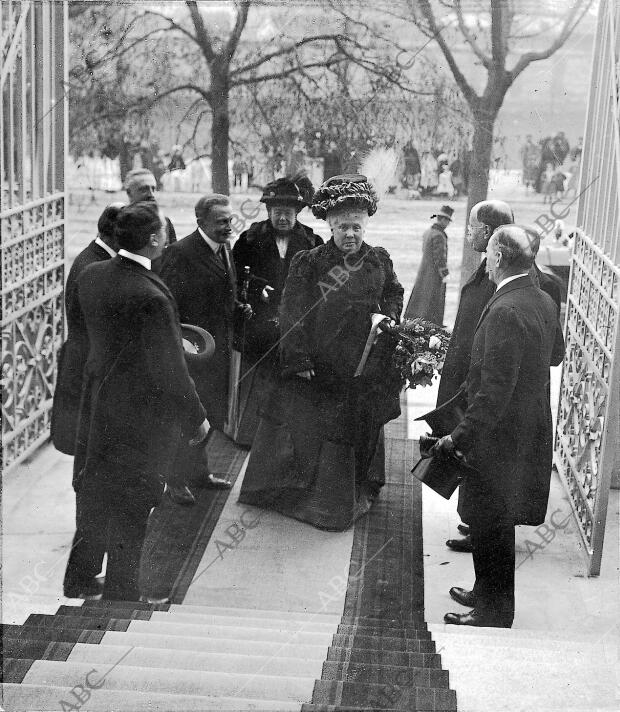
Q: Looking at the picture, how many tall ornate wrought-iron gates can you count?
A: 2